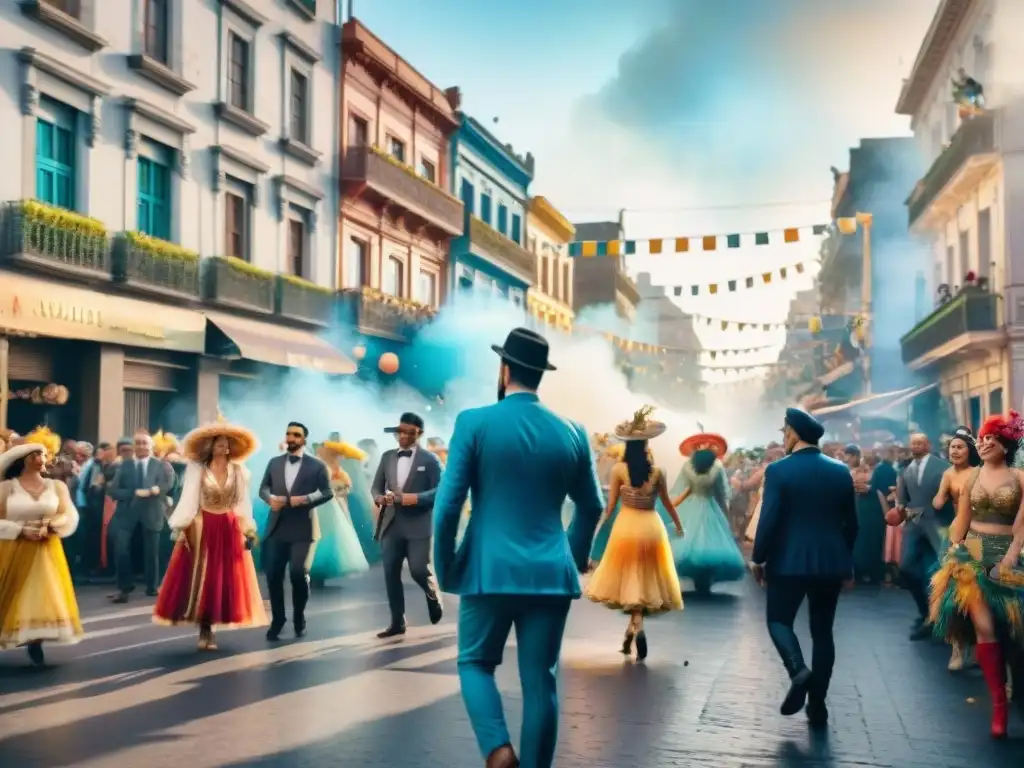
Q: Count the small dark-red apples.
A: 0